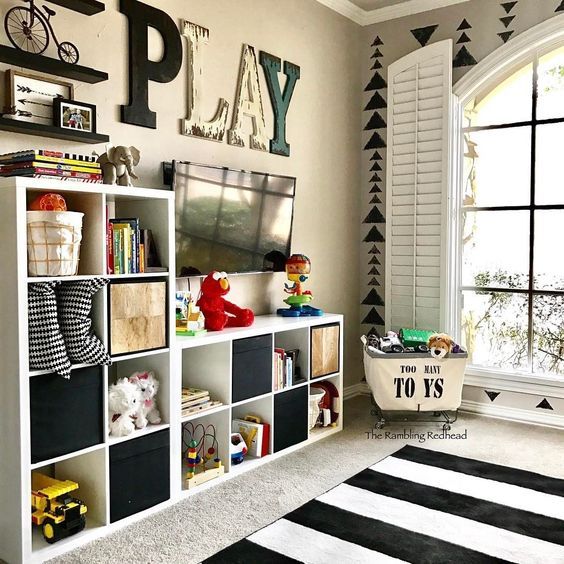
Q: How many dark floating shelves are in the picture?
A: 3